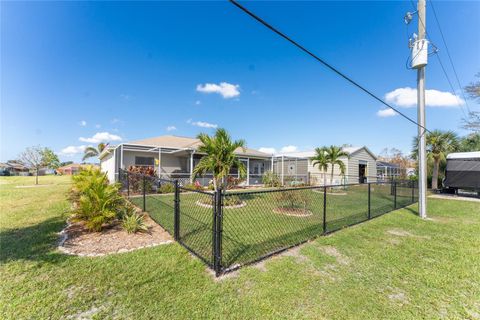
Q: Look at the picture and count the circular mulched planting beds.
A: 3